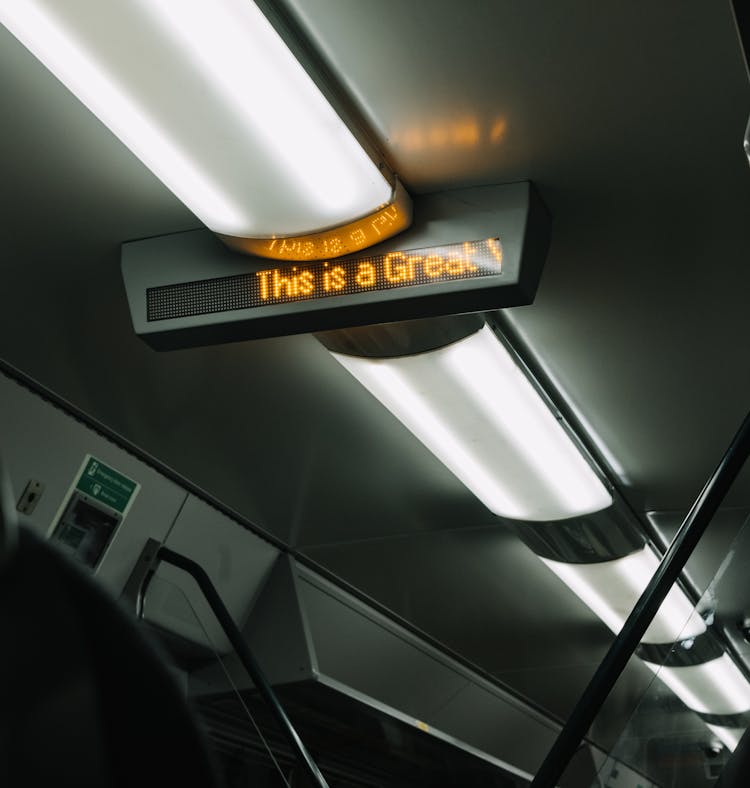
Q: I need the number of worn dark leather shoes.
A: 0